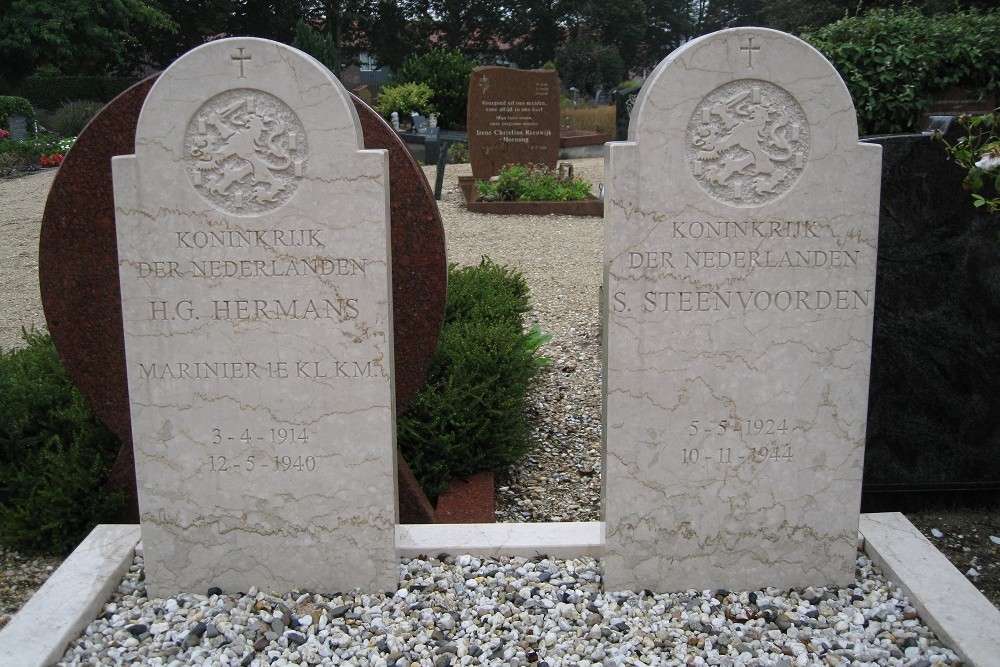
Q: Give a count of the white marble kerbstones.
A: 3